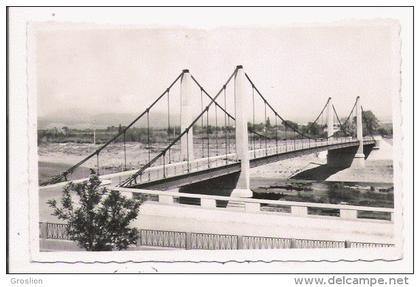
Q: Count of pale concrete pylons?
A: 4